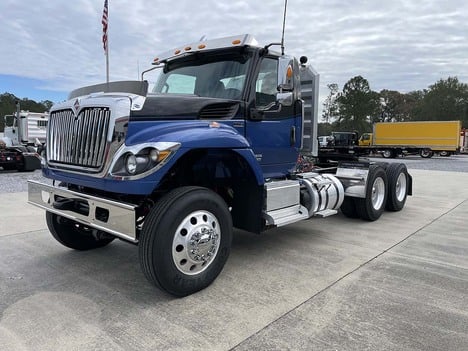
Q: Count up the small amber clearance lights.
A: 5